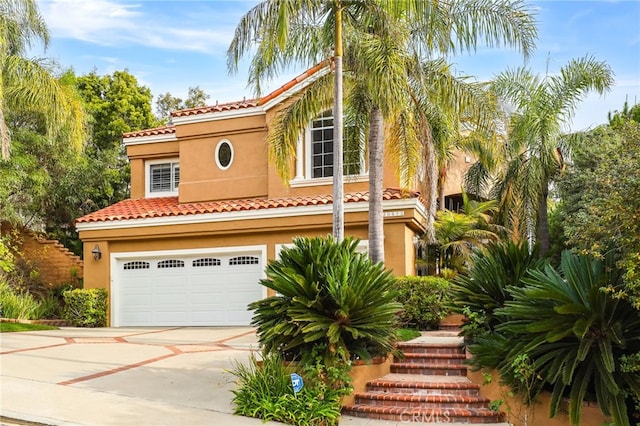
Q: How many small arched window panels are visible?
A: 4